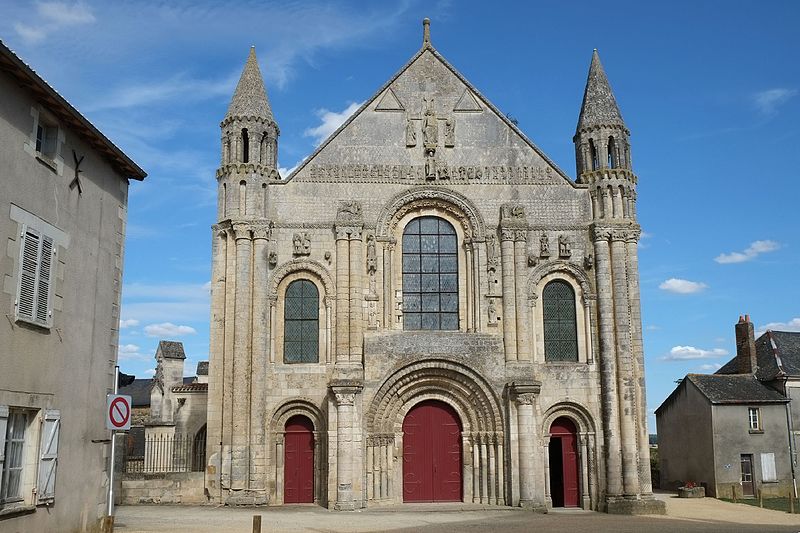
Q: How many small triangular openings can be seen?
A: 2